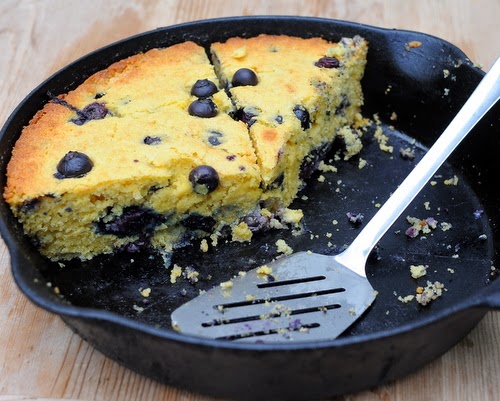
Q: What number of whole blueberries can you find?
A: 5